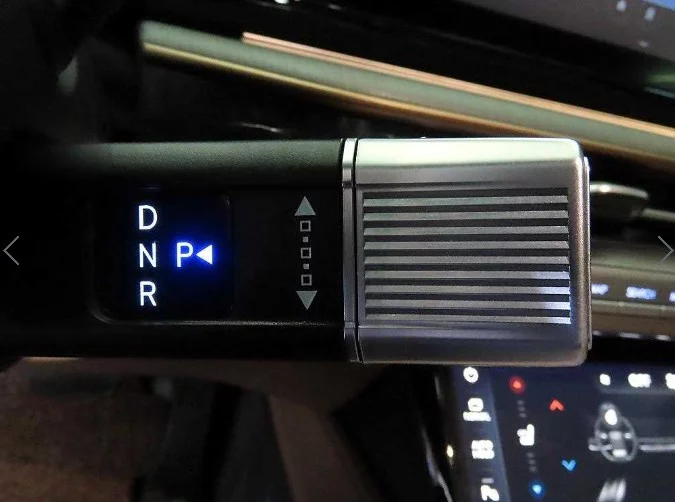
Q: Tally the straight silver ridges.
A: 9